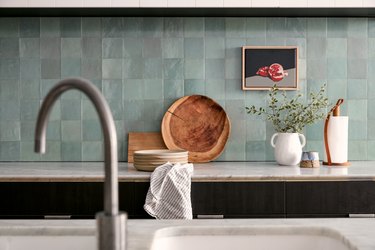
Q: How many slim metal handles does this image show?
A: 3